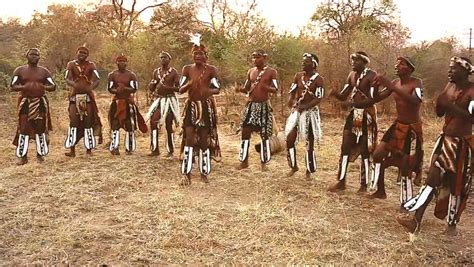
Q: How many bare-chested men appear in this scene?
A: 10